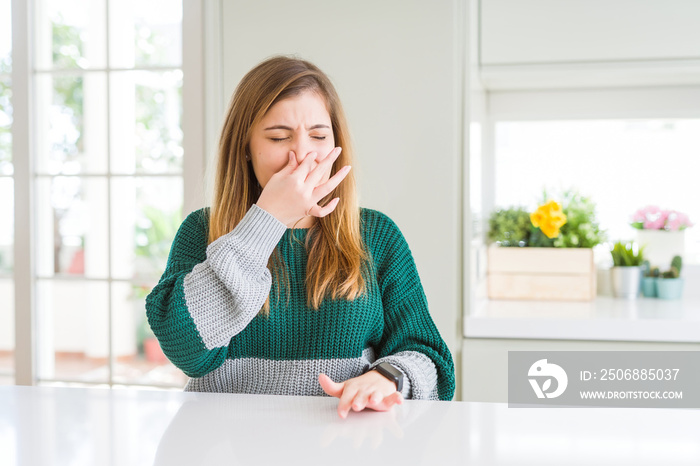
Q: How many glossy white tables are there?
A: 1